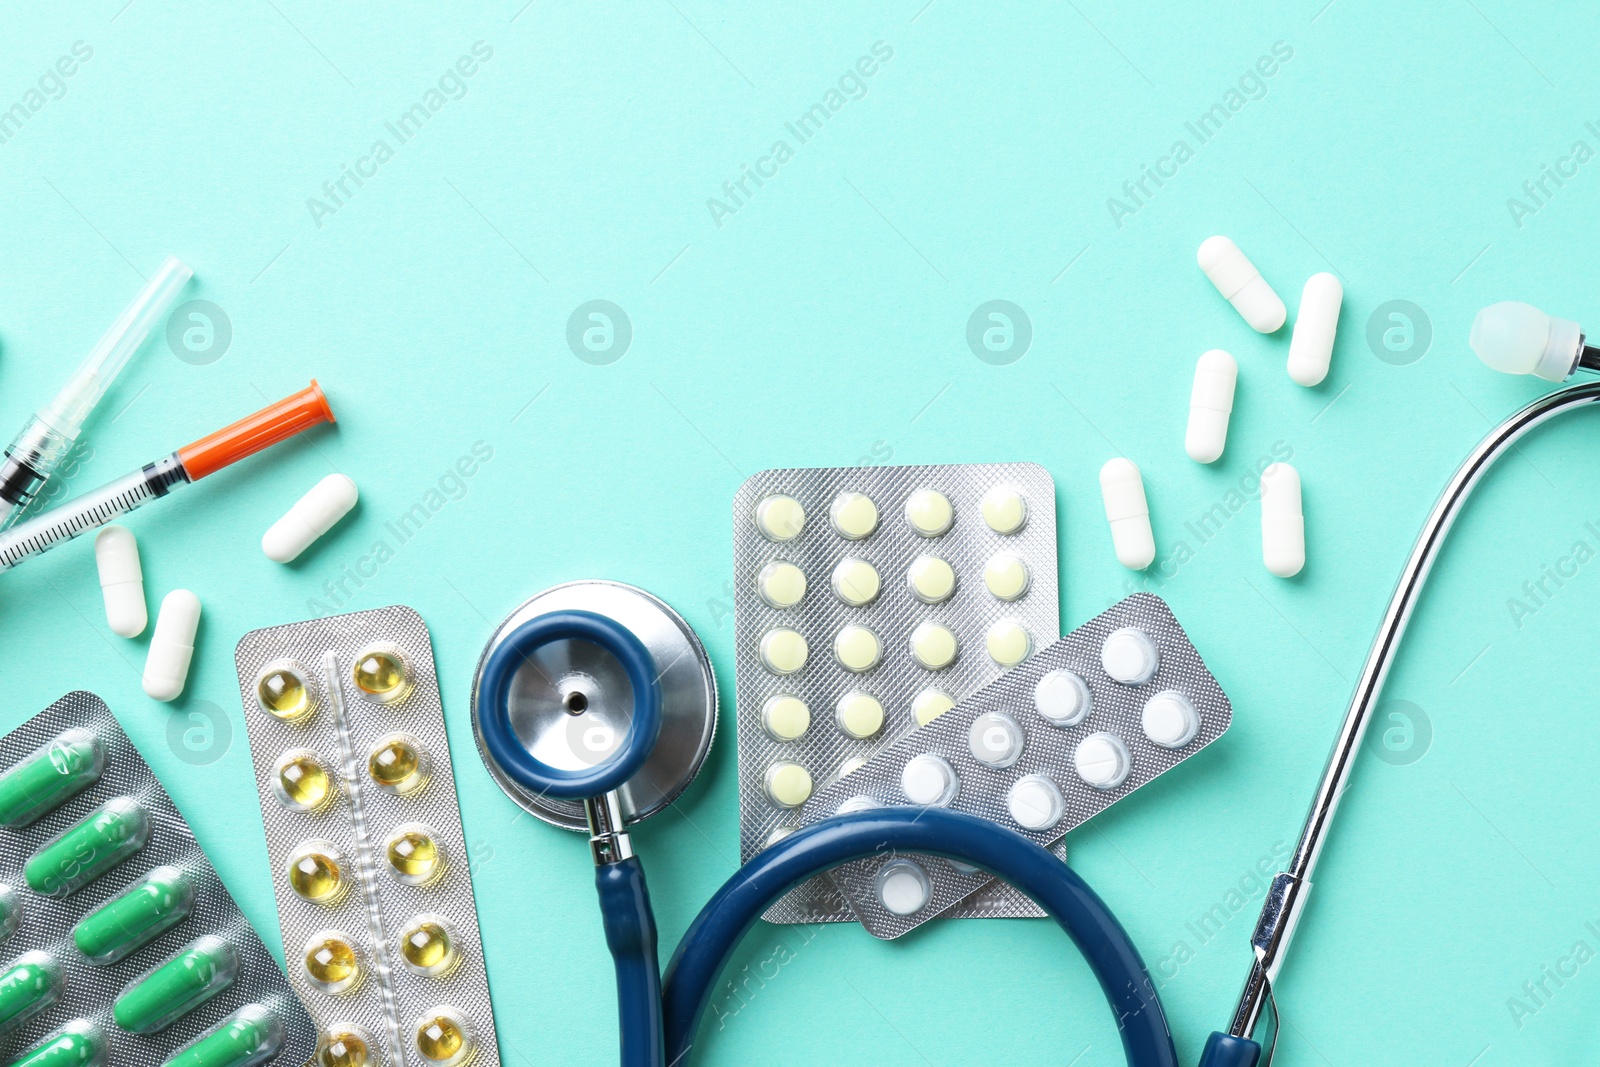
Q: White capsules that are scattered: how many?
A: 8